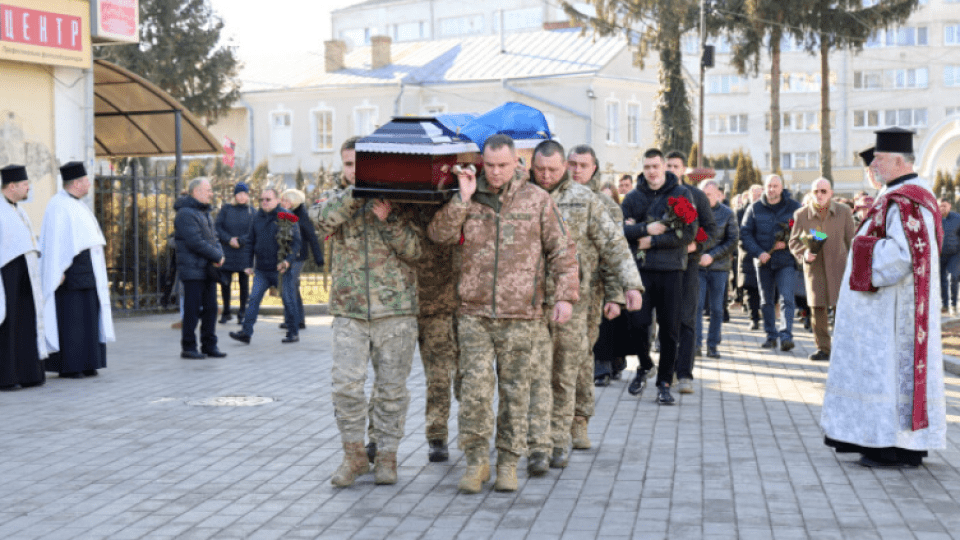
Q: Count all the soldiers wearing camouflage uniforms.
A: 5